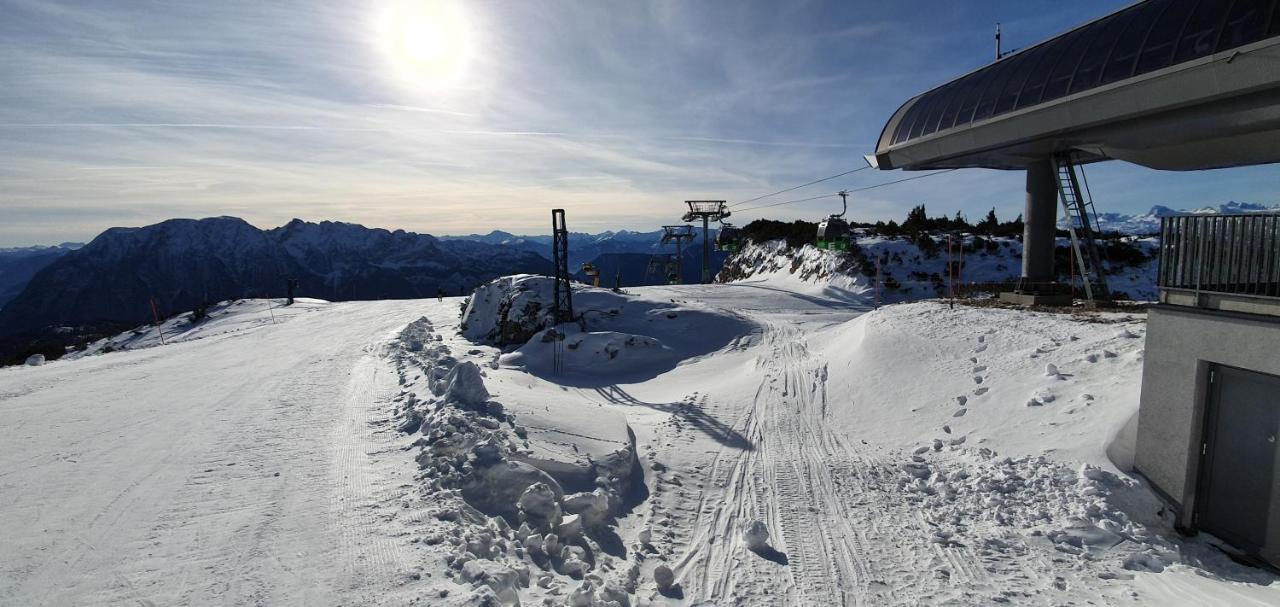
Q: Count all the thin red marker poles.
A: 6